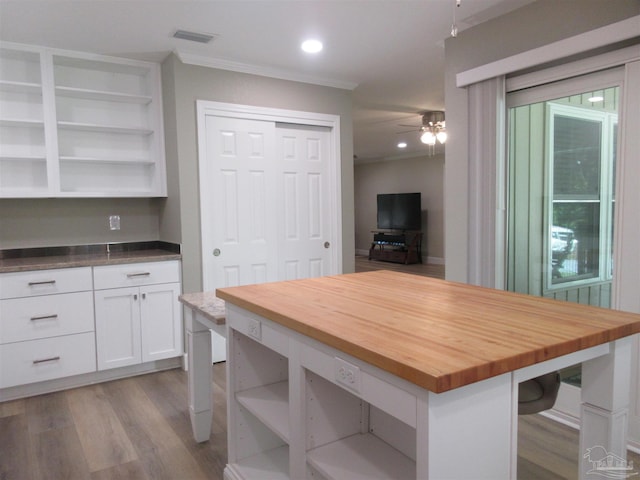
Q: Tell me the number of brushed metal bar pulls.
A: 4